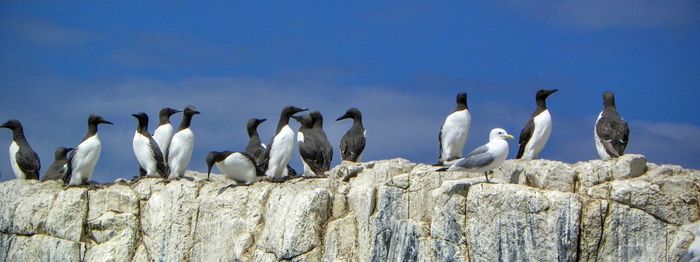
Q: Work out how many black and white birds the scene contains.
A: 15